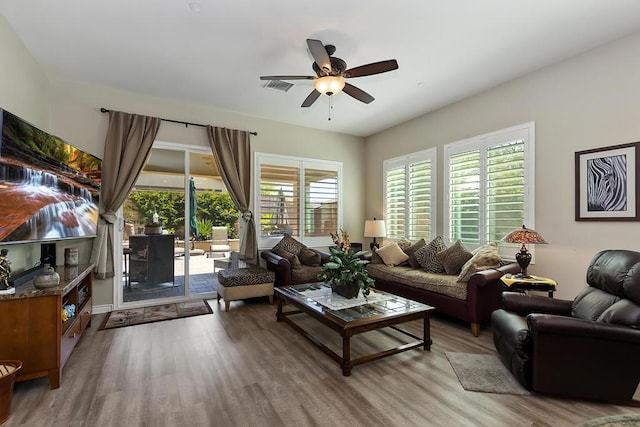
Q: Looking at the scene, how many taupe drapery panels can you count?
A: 2